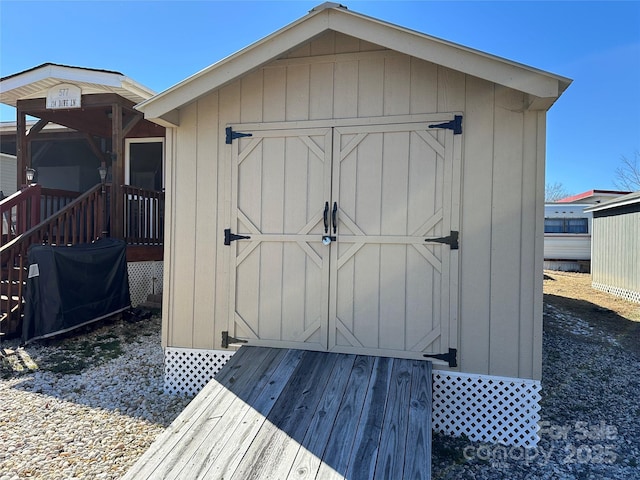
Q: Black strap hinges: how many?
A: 6